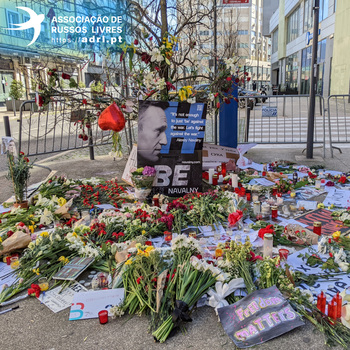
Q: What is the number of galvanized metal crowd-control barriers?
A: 3